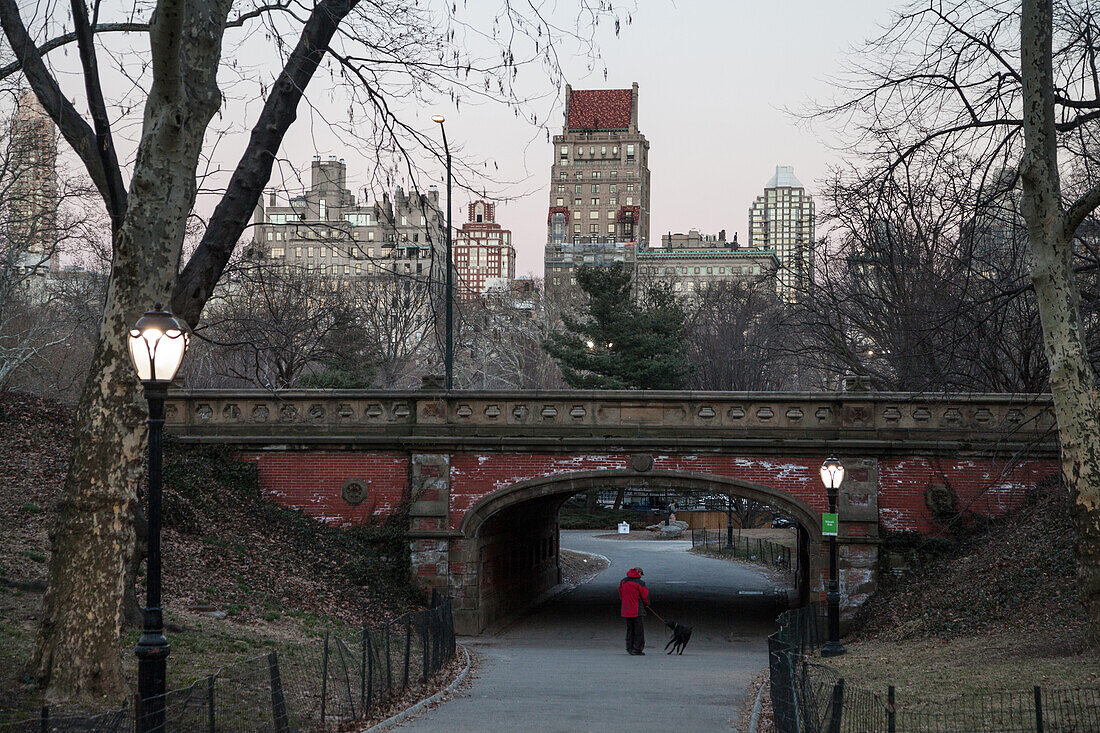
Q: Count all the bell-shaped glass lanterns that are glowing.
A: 2